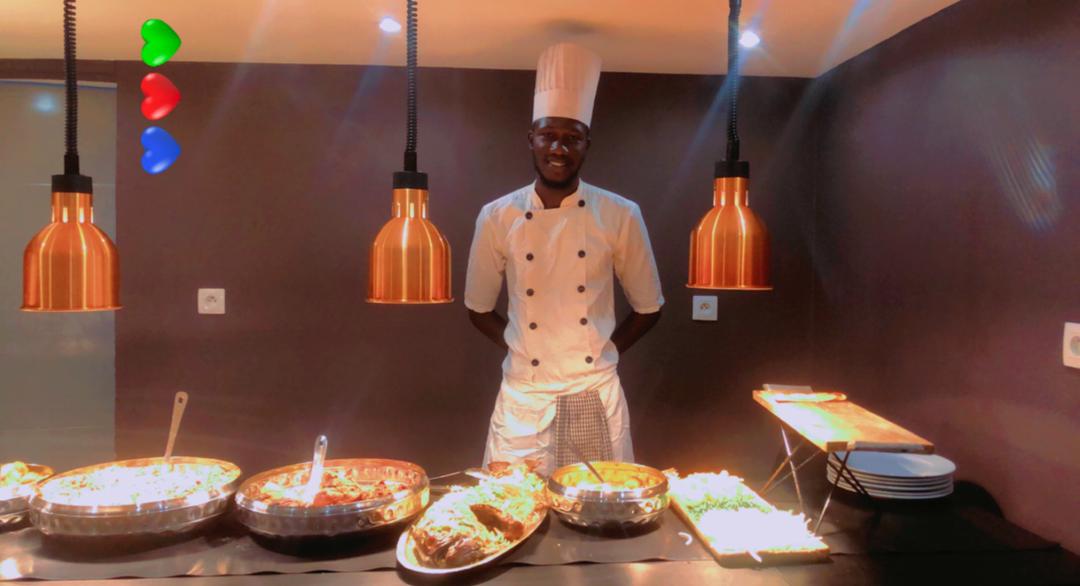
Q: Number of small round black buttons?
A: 10